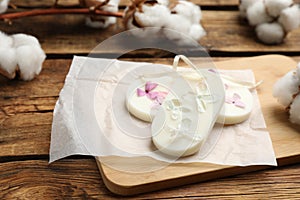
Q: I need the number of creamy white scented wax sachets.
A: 3